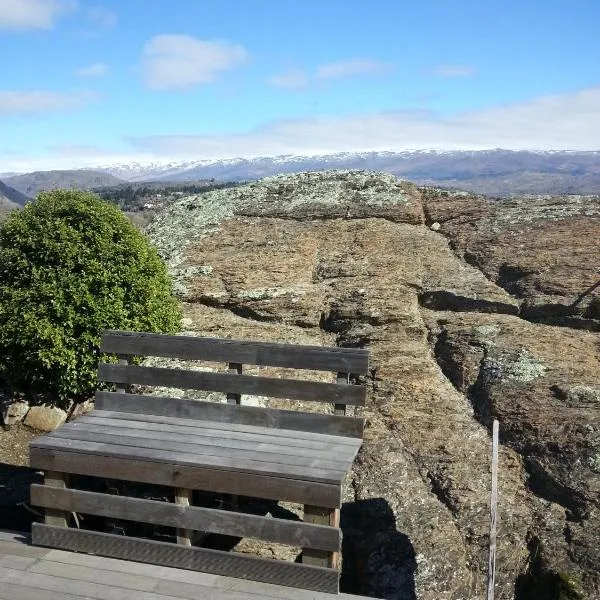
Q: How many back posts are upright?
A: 3